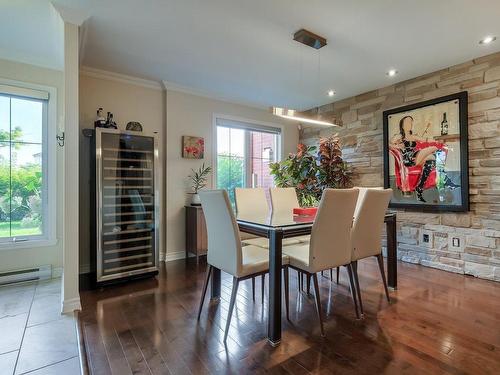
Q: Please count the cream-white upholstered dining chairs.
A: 6